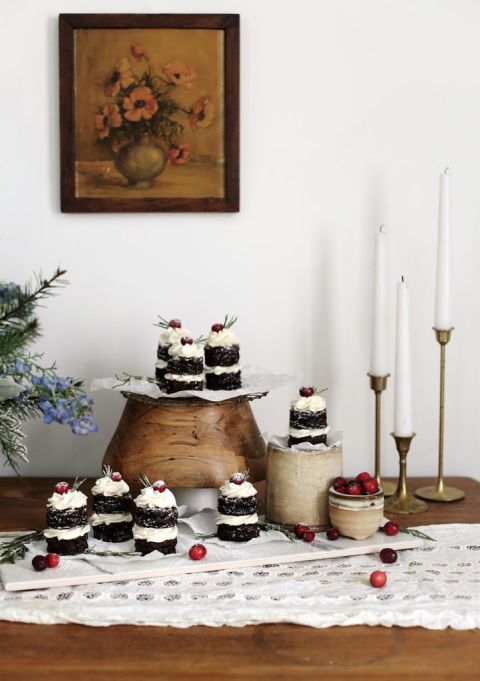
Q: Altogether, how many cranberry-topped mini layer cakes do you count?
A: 8